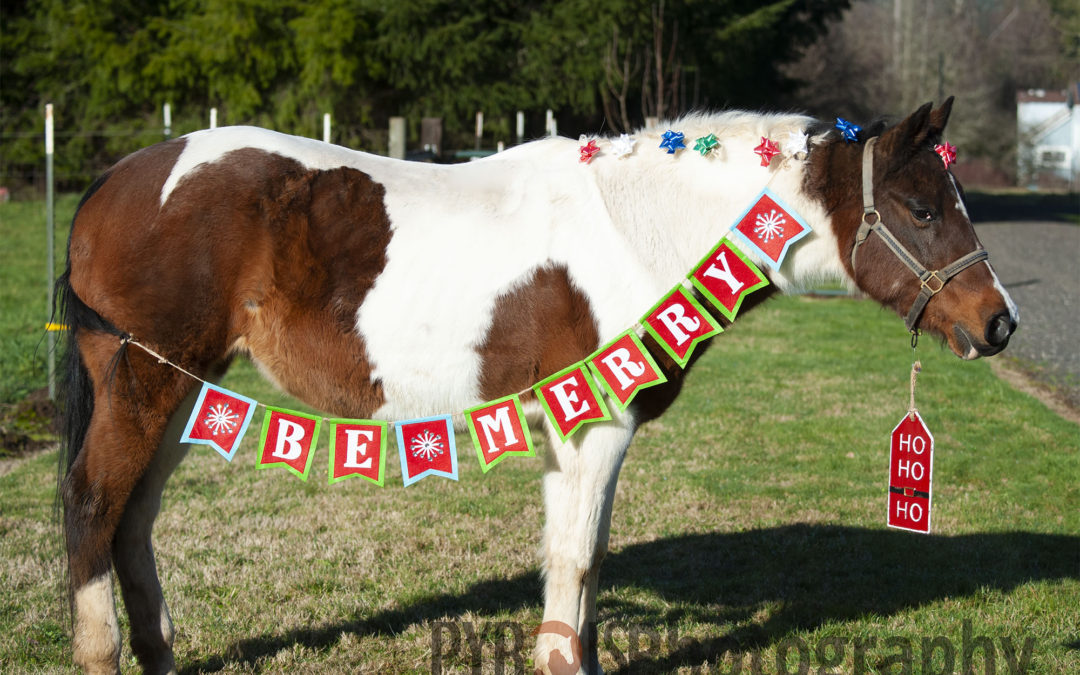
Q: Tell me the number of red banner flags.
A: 10